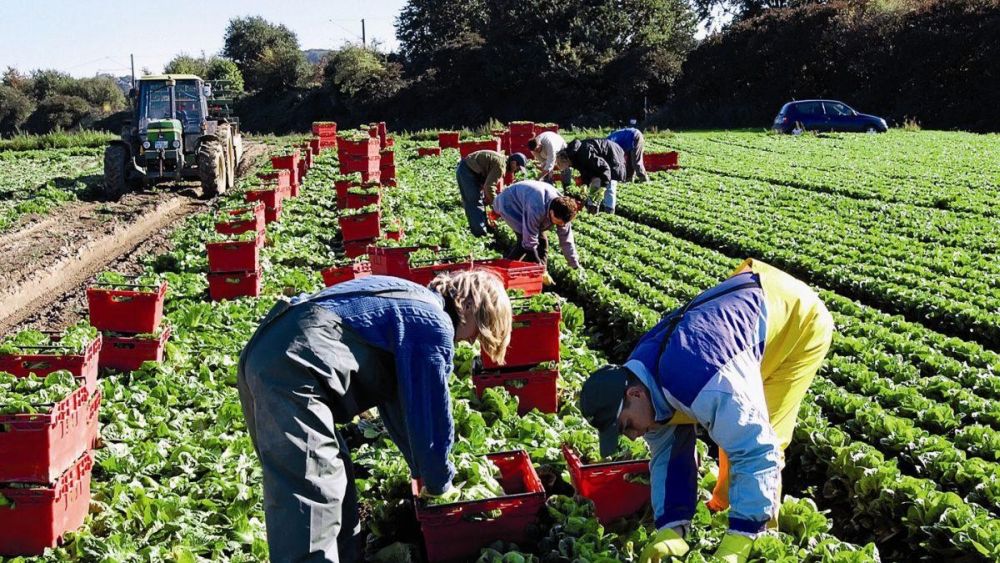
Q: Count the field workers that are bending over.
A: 7